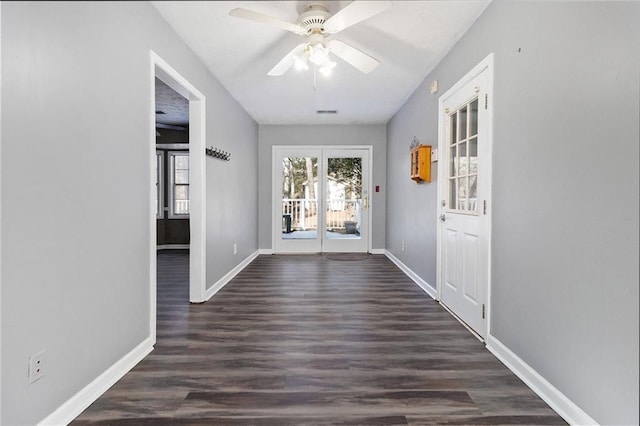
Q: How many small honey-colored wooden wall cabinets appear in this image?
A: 1